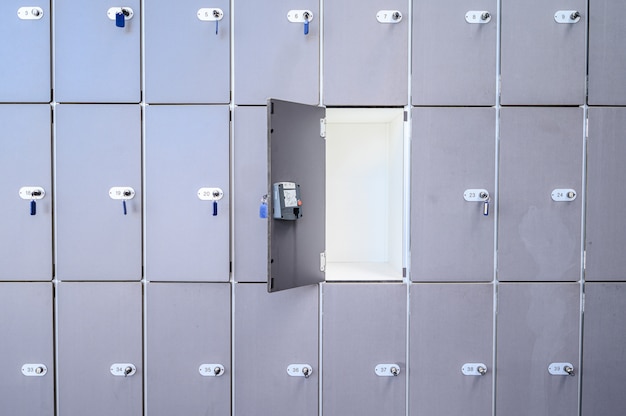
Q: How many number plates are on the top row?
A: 7